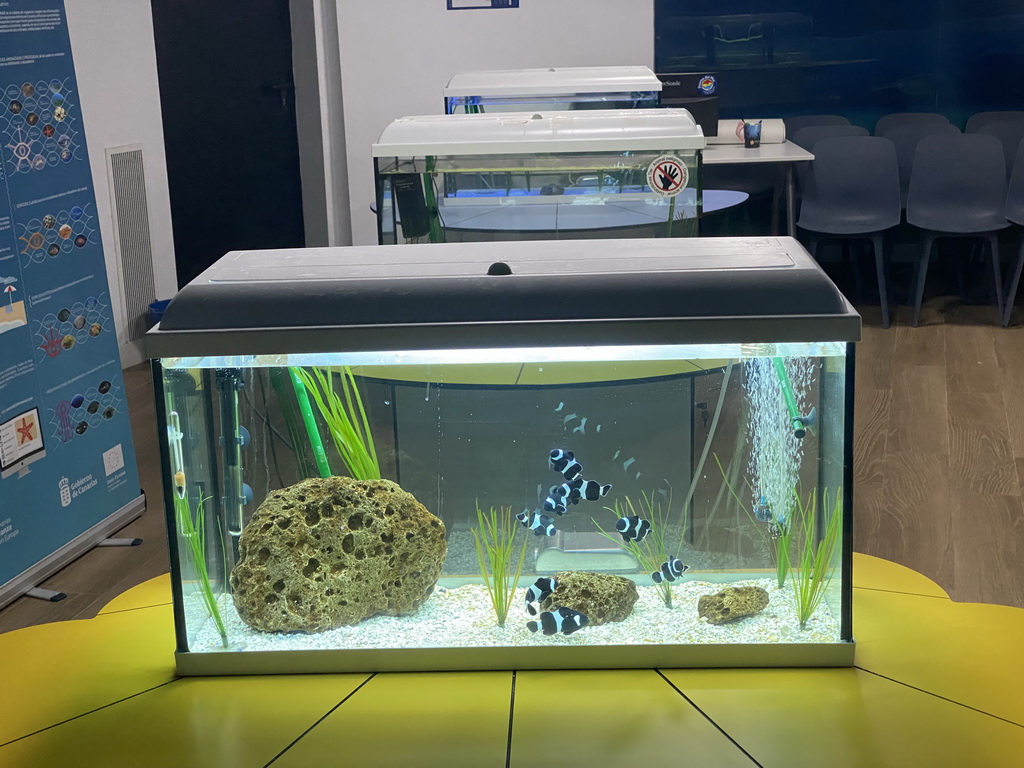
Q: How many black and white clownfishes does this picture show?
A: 8